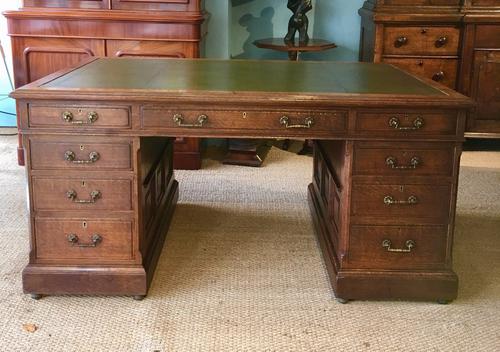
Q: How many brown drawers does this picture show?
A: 11